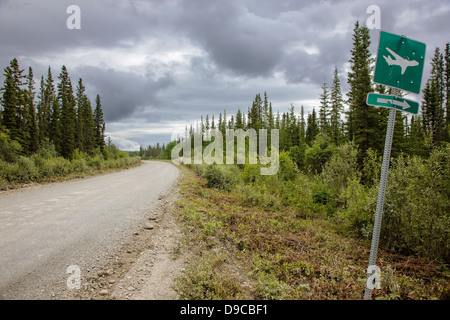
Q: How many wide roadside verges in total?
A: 1